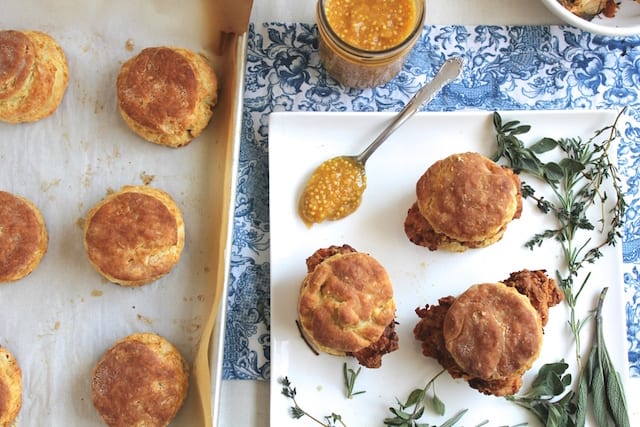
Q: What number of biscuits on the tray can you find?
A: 6